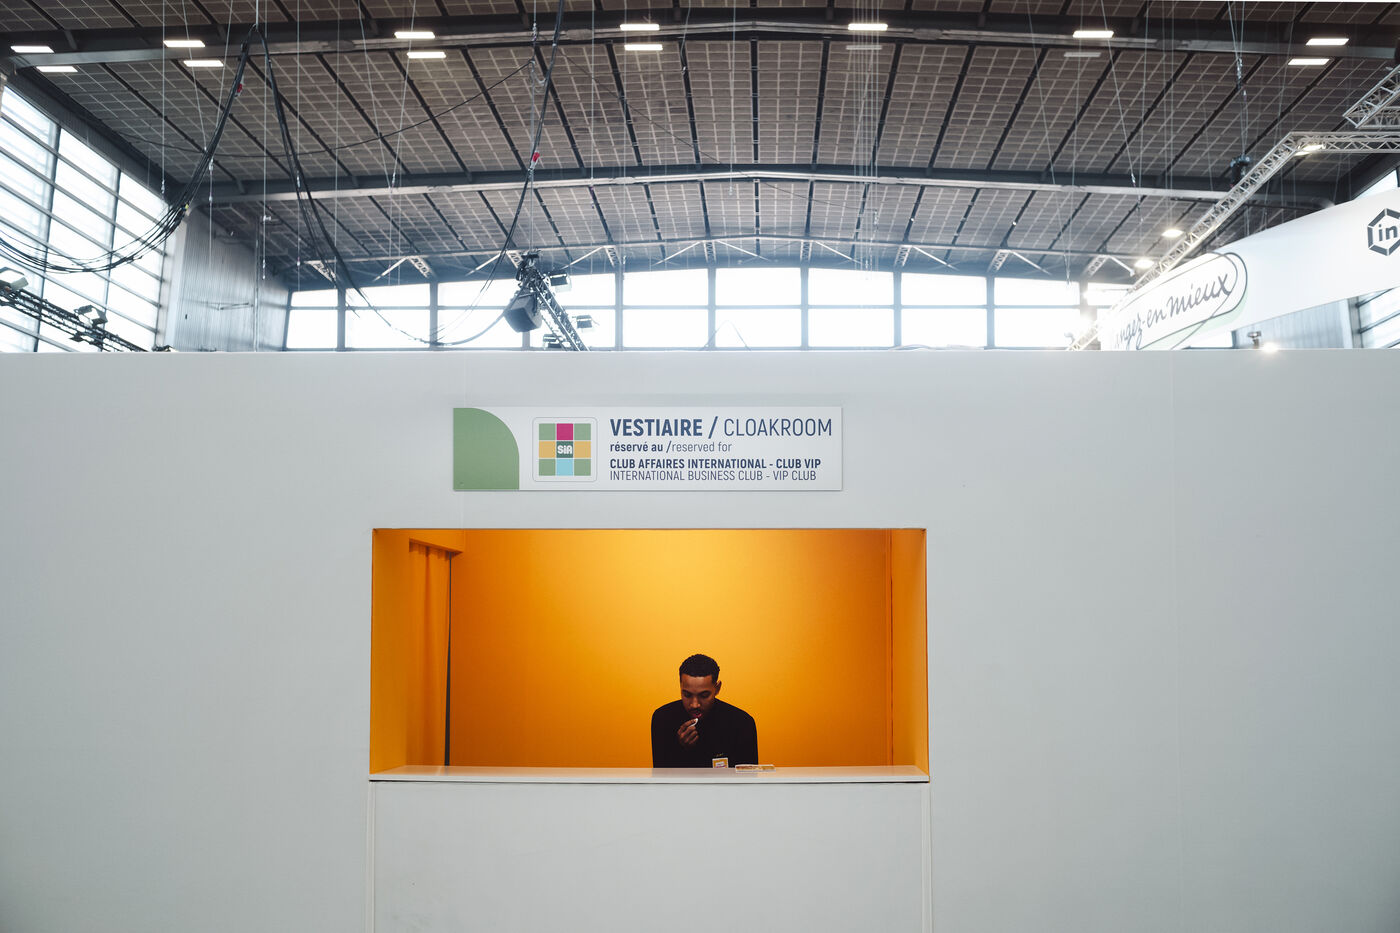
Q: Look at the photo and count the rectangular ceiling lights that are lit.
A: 12